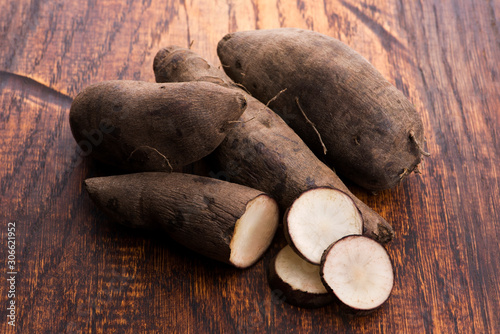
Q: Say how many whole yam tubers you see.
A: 3